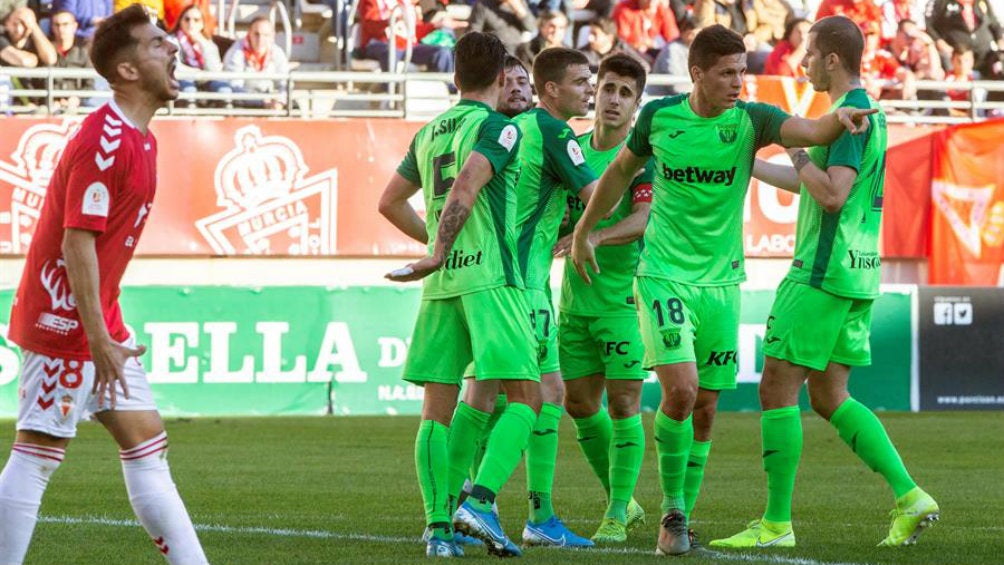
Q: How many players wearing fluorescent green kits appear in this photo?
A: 6